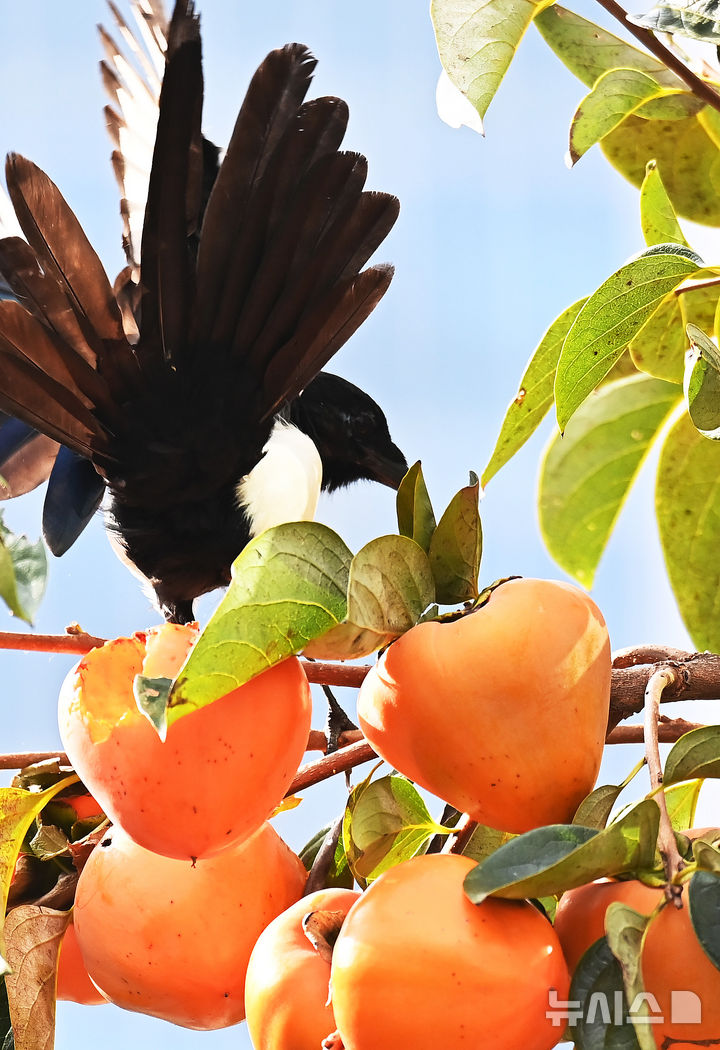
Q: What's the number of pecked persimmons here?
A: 1